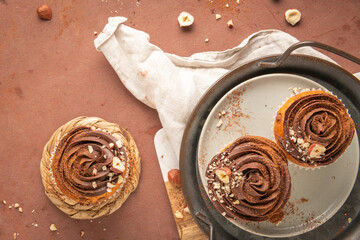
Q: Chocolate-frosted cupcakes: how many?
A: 3